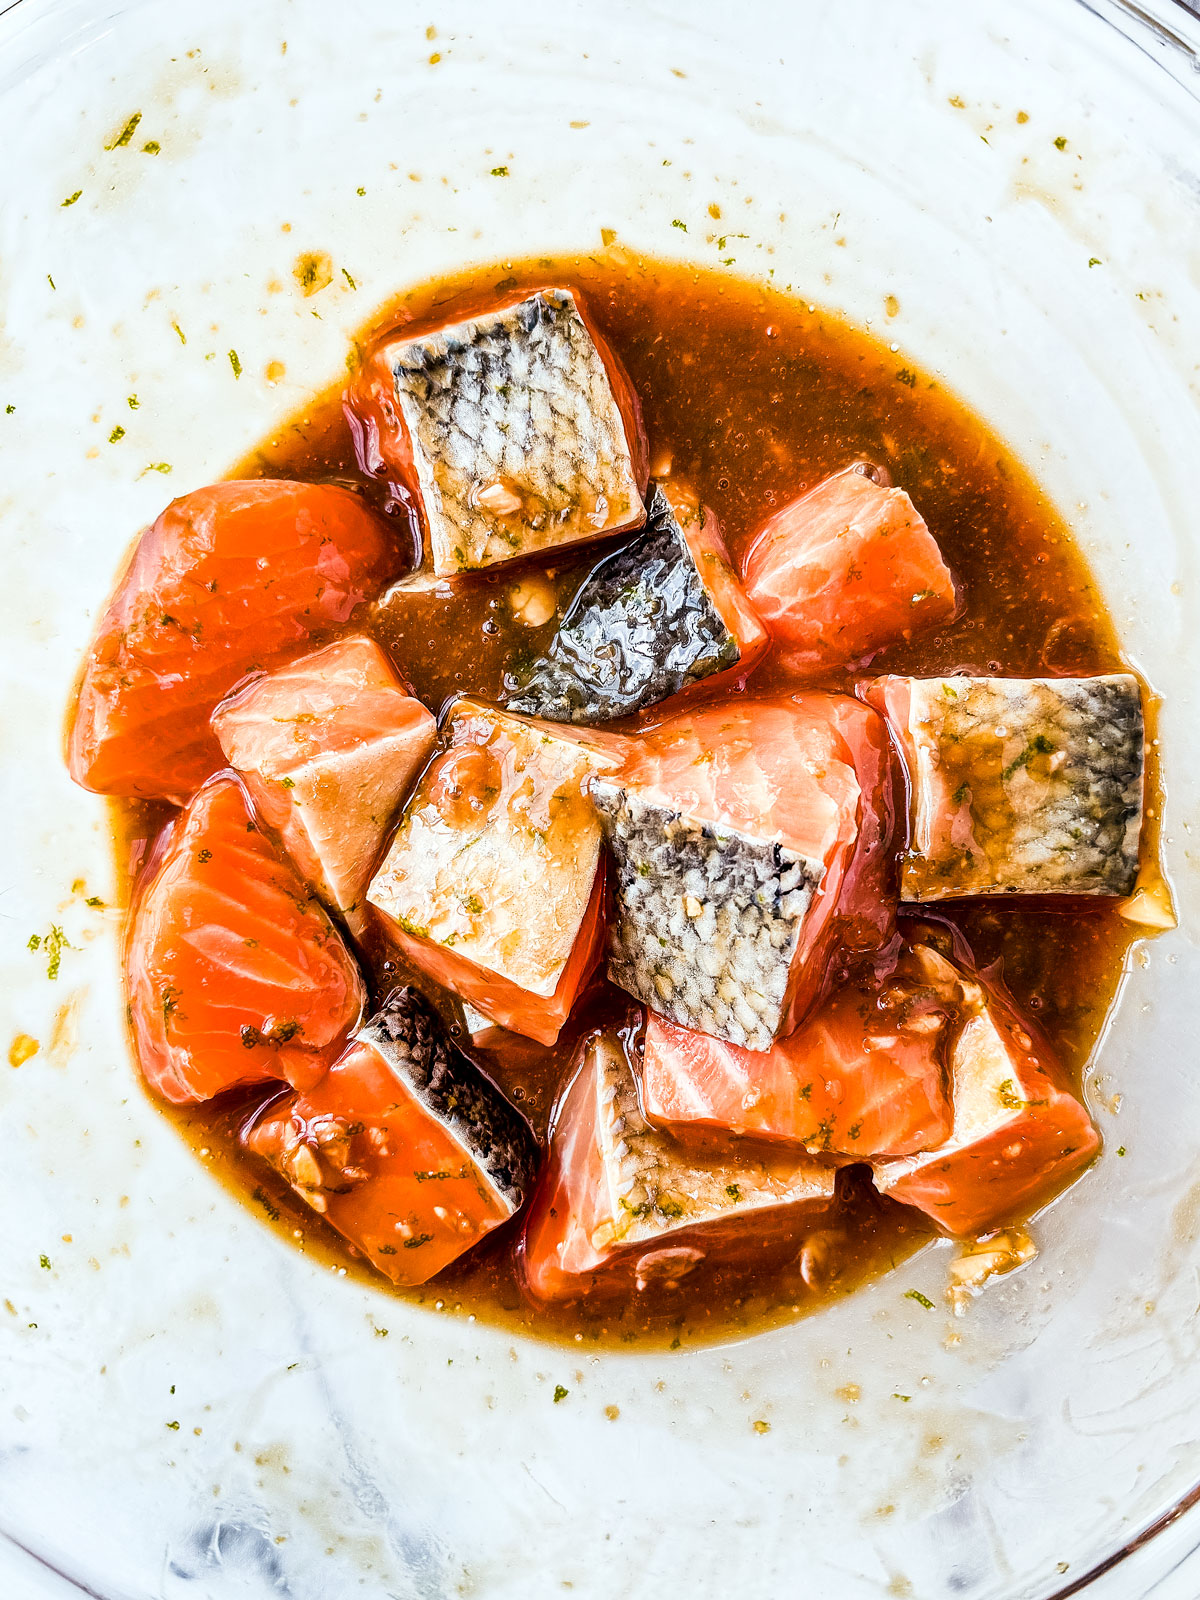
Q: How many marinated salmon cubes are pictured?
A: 13